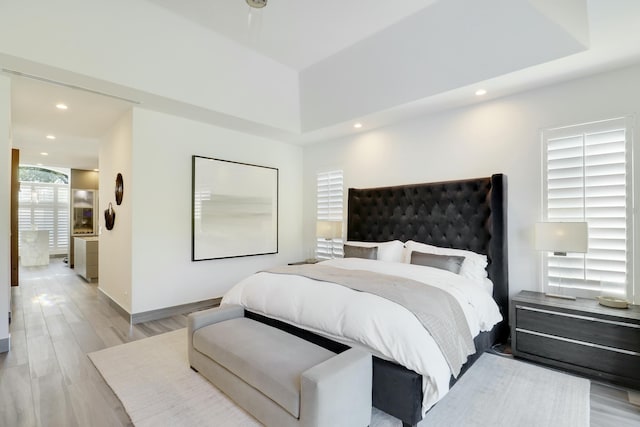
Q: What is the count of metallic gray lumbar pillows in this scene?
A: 2